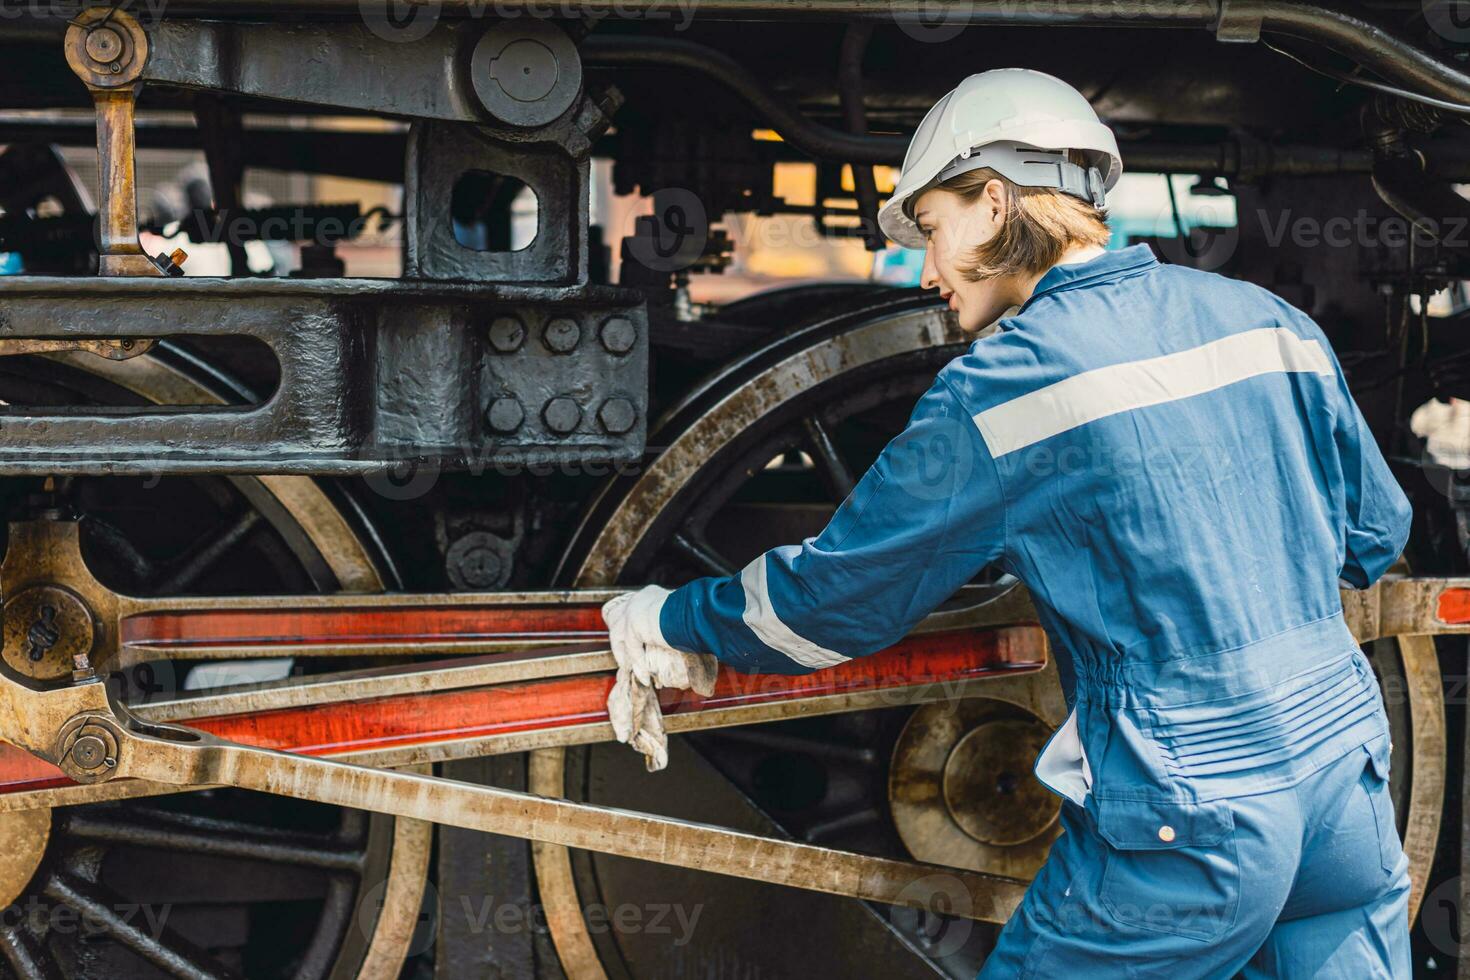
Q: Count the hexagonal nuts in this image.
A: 6